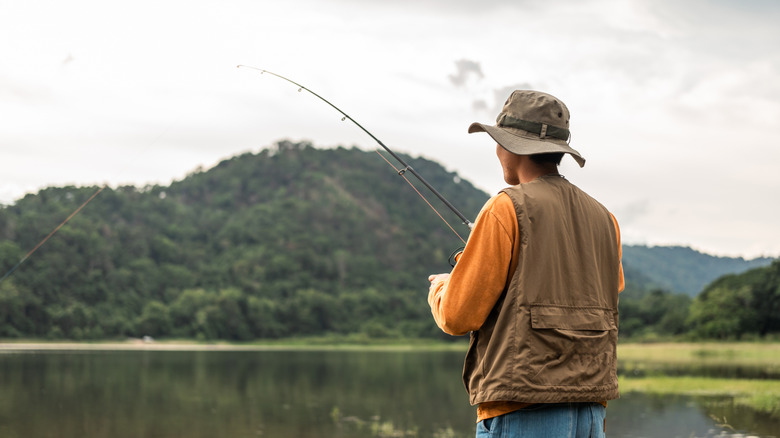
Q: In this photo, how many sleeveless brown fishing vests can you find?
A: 1